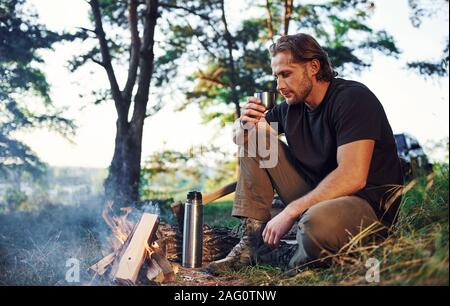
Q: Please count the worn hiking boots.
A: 1